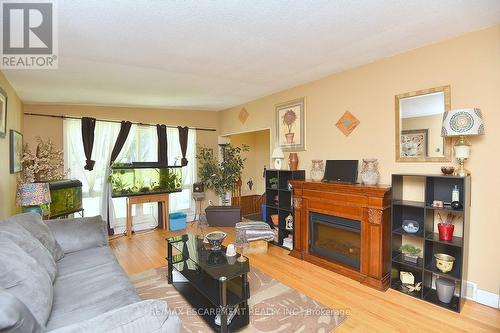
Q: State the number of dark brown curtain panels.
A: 4